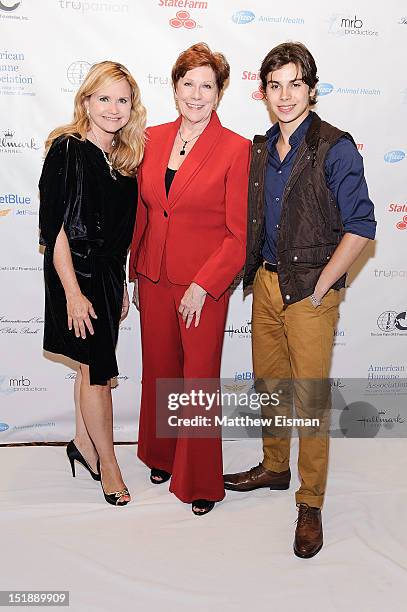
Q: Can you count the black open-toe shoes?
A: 4